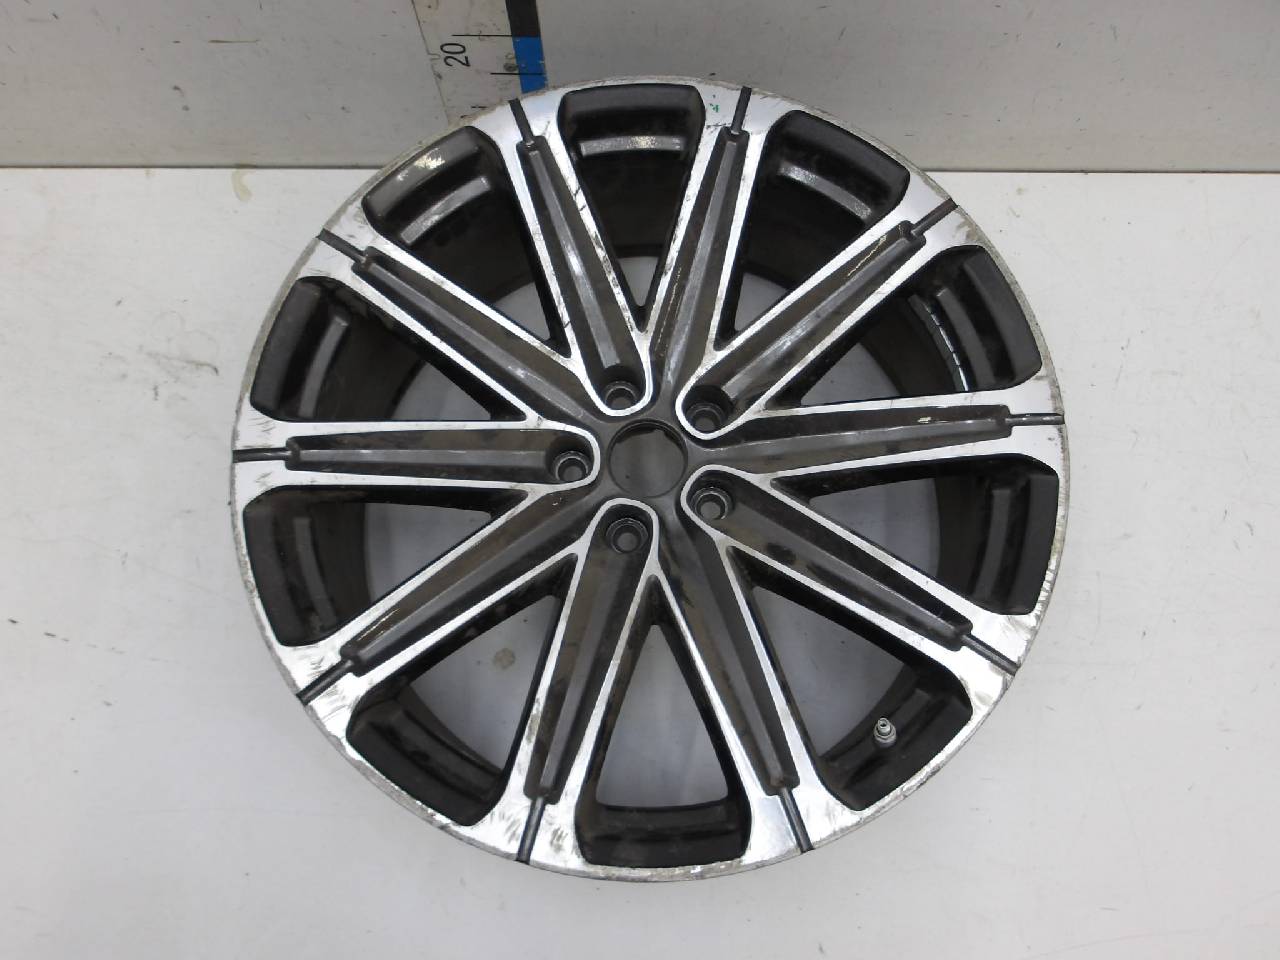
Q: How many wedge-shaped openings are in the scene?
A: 10